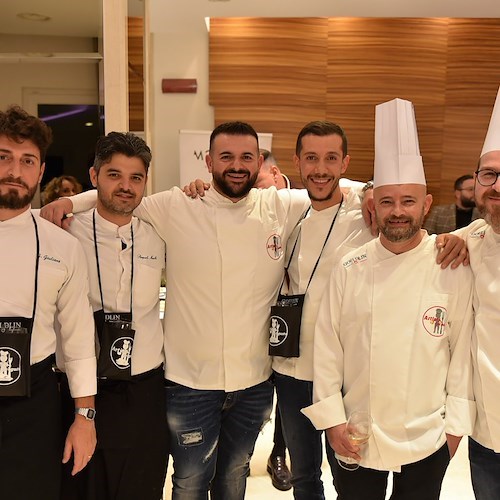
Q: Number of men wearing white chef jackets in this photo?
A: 6